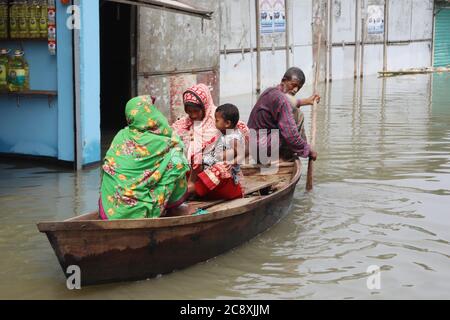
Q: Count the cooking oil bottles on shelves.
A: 7